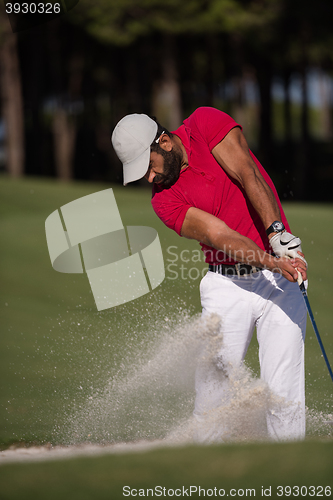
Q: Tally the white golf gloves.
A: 1